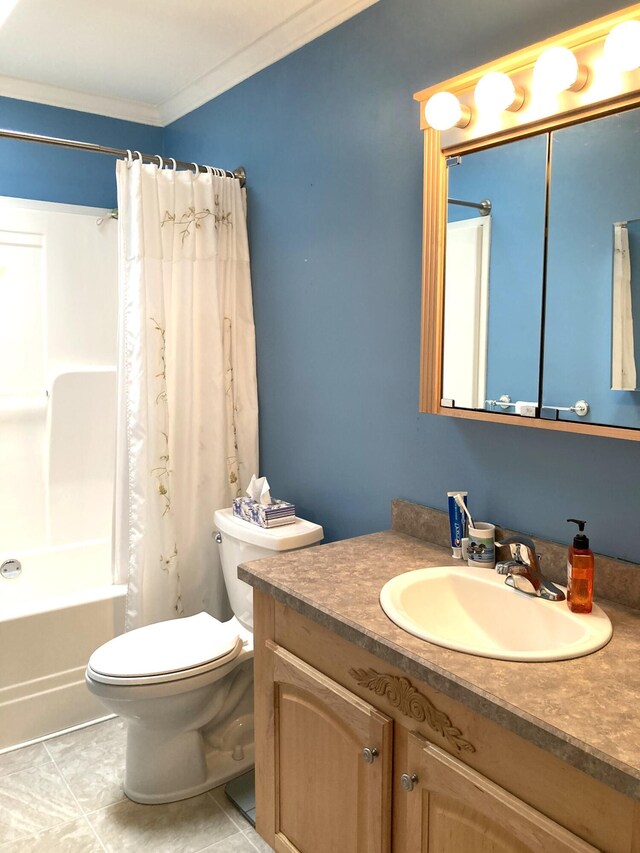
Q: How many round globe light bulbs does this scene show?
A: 4